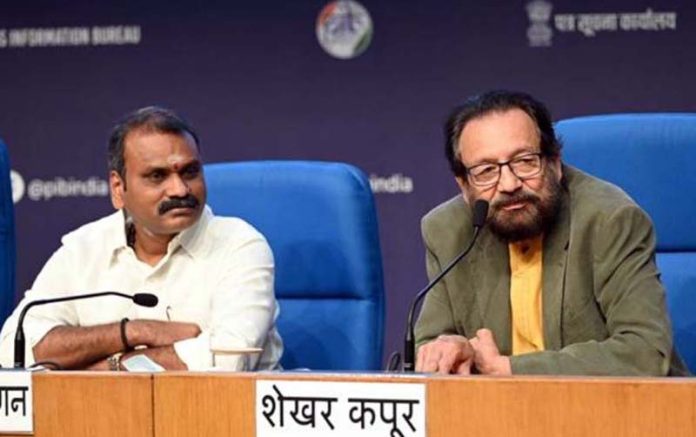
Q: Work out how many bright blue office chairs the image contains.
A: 3